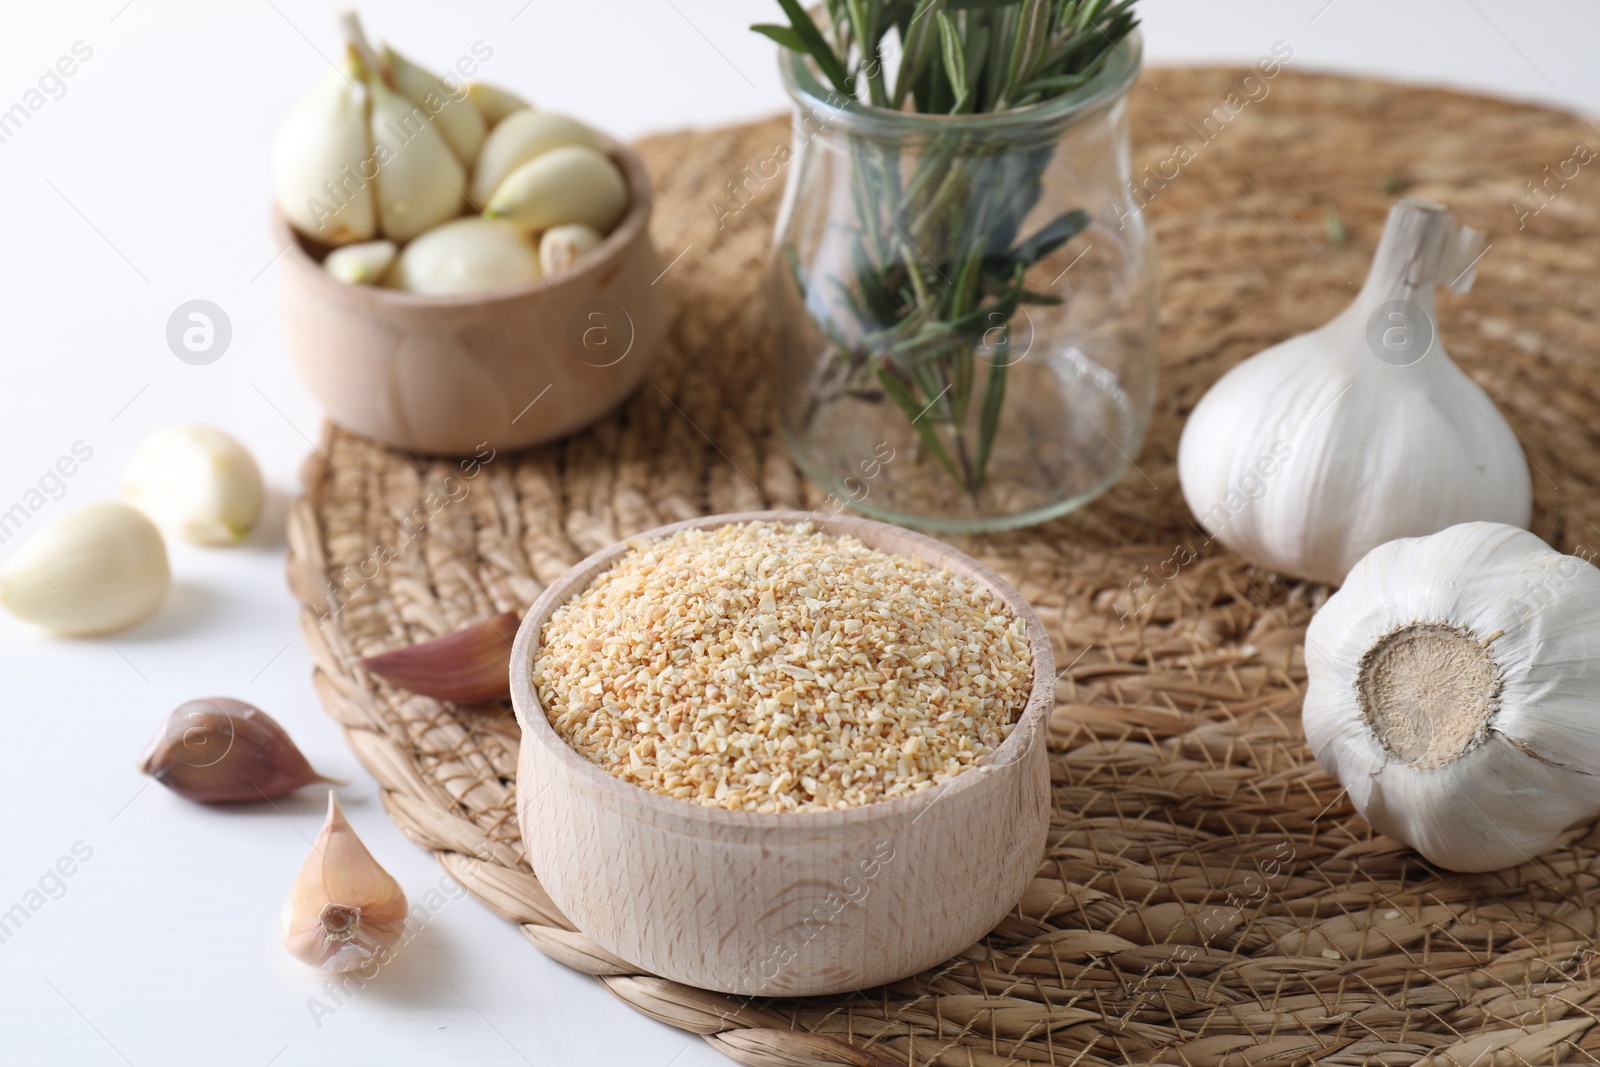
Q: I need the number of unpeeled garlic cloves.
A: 3